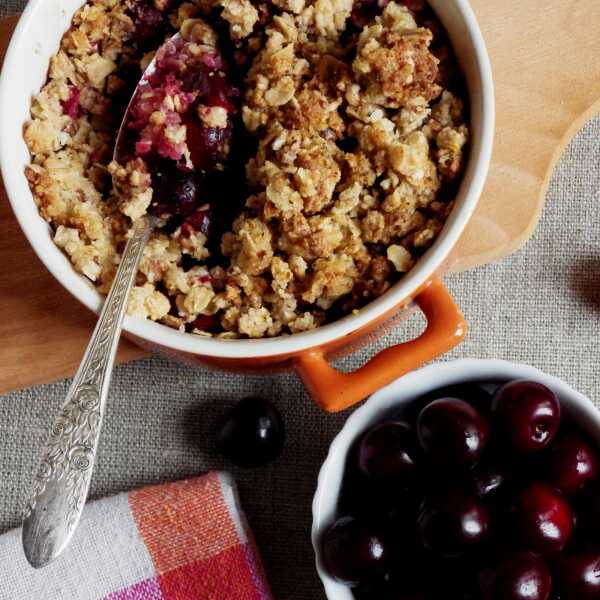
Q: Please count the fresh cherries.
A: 11